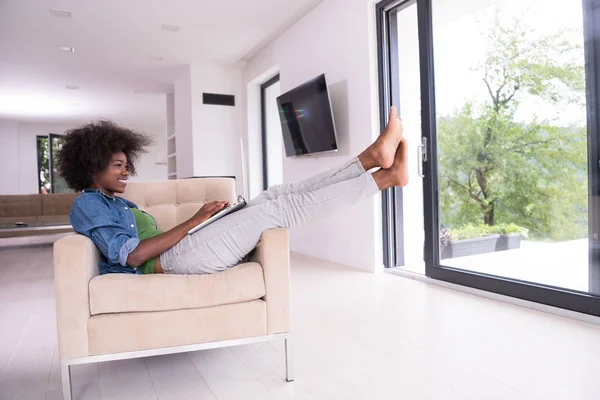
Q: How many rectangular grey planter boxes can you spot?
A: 2